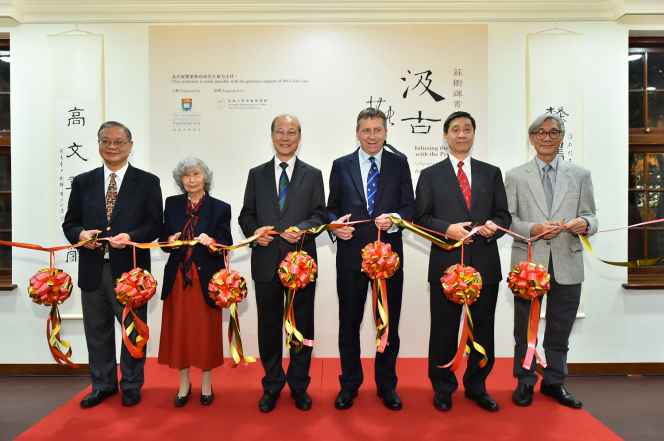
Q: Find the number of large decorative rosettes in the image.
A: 7